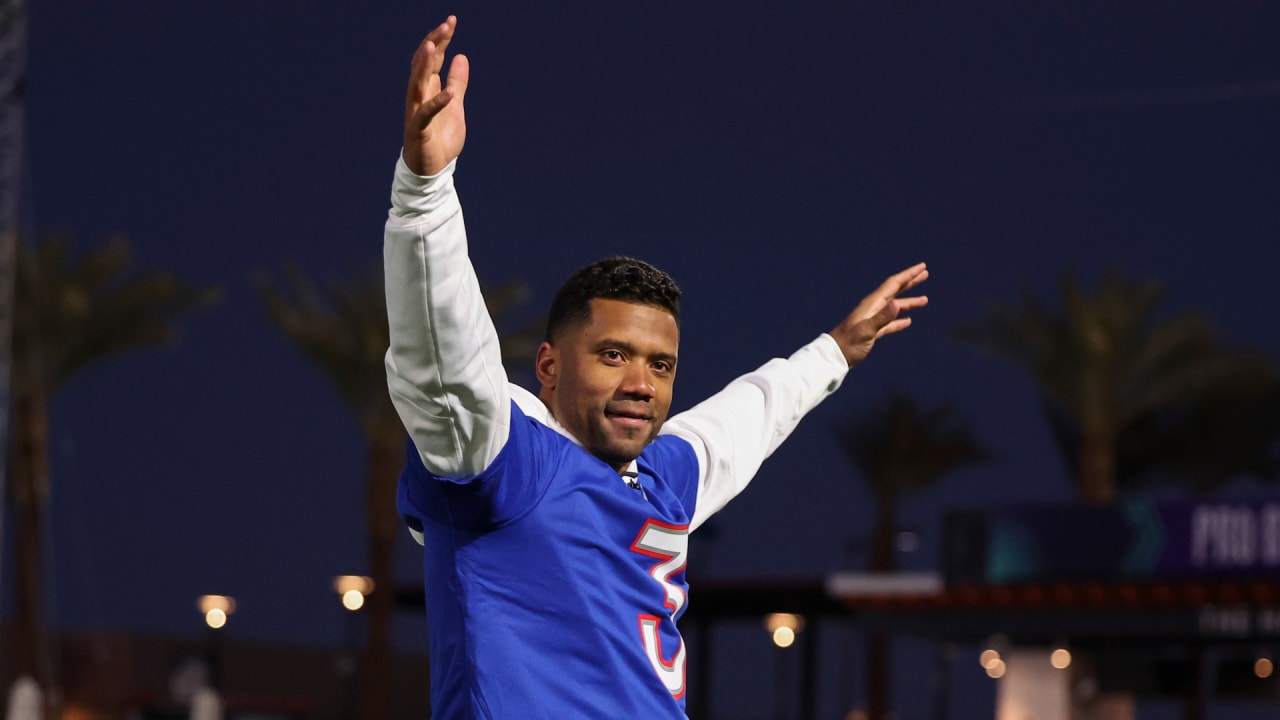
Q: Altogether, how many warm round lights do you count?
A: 7